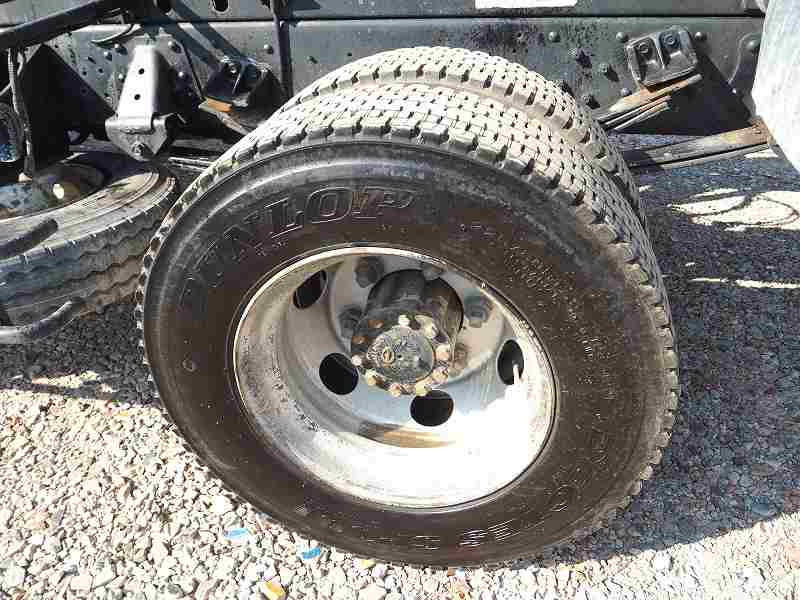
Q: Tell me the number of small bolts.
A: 10